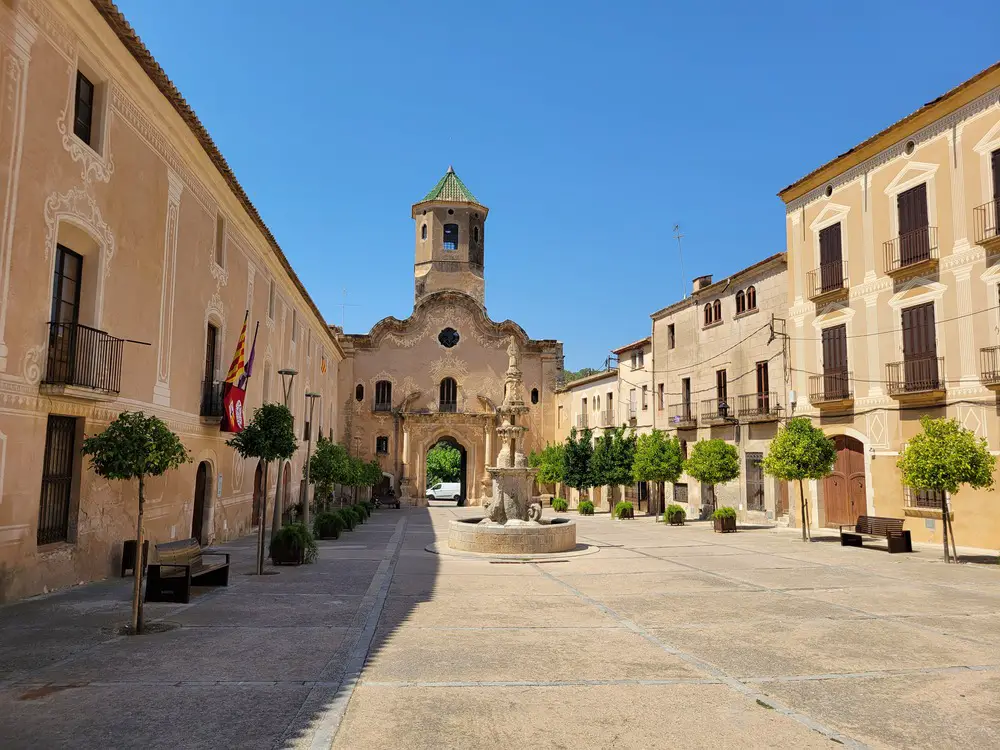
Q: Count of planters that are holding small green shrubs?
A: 10